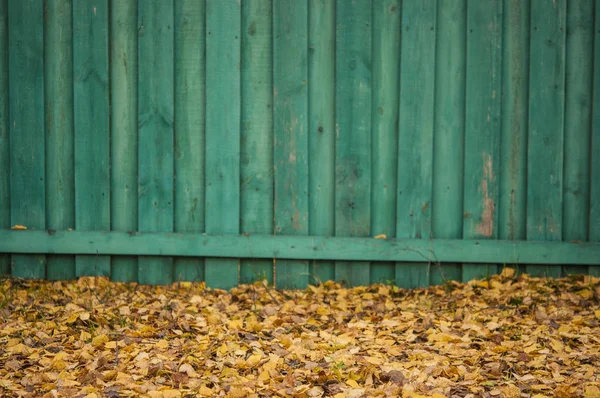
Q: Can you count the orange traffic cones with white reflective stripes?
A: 0